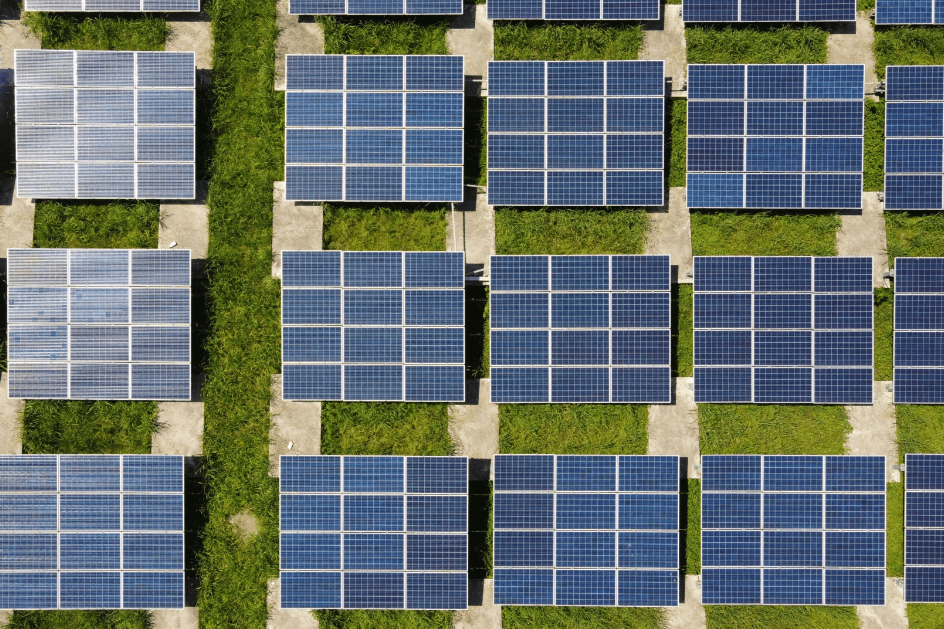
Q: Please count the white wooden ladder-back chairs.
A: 0